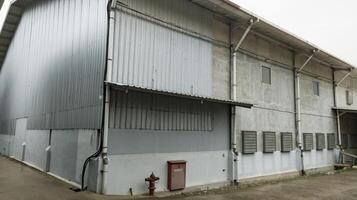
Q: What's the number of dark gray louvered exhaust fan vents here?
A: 6